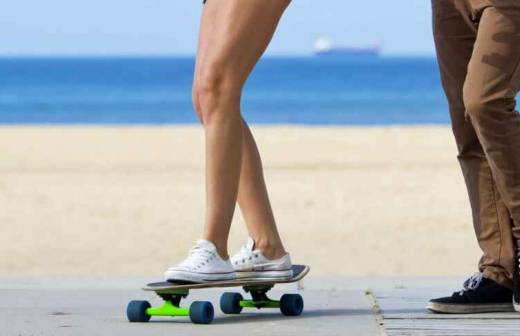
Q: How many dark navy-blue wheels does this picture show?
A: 4